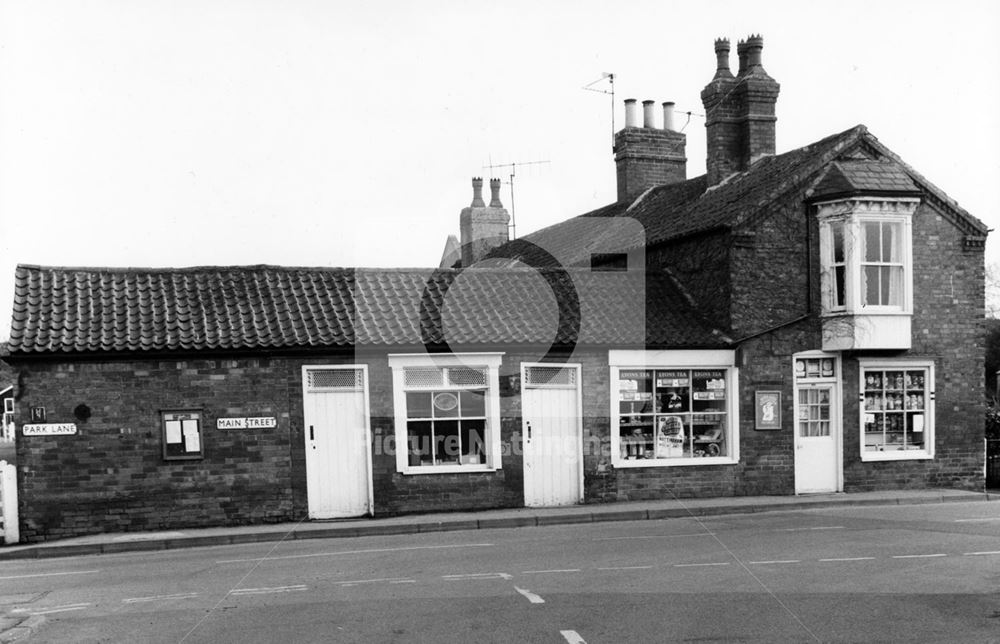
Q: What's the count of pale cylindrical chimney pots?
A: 3